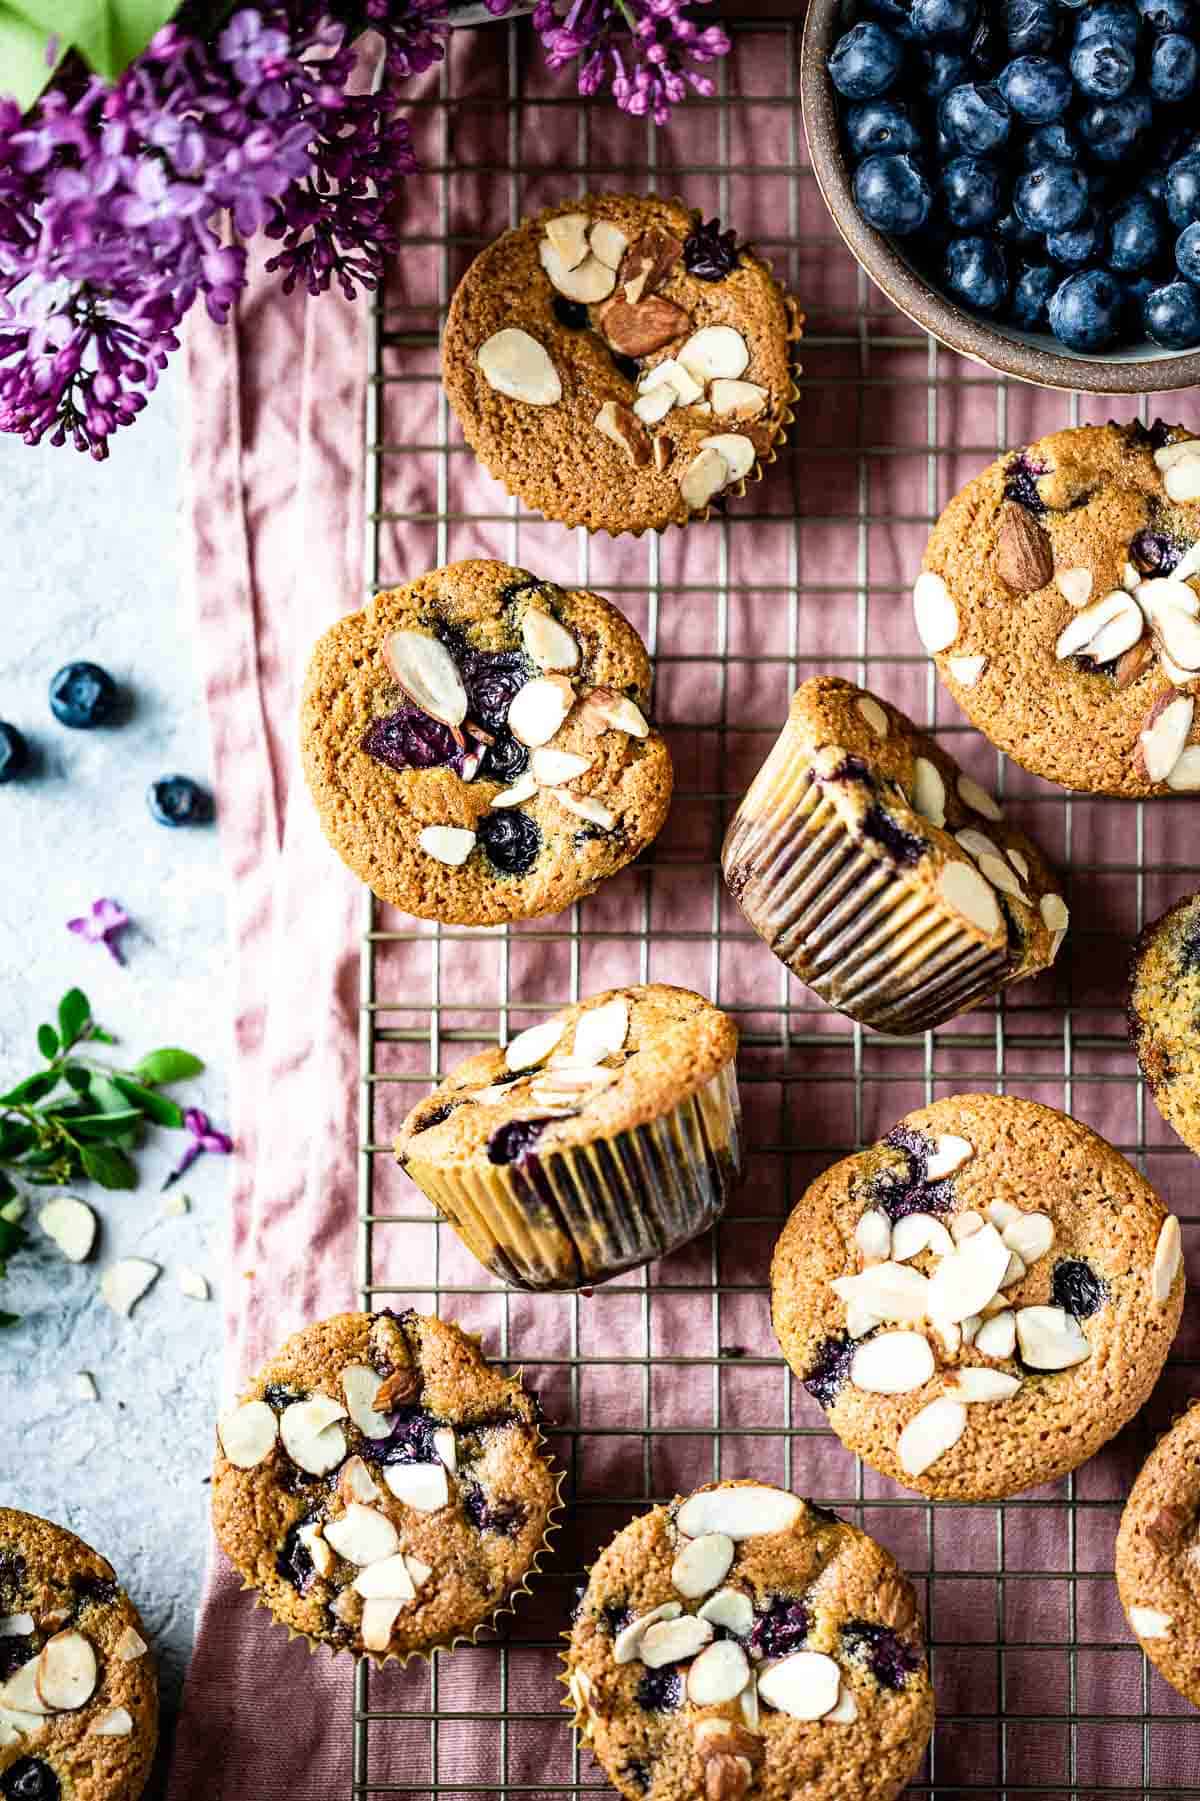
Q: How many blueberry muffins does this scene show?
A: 11